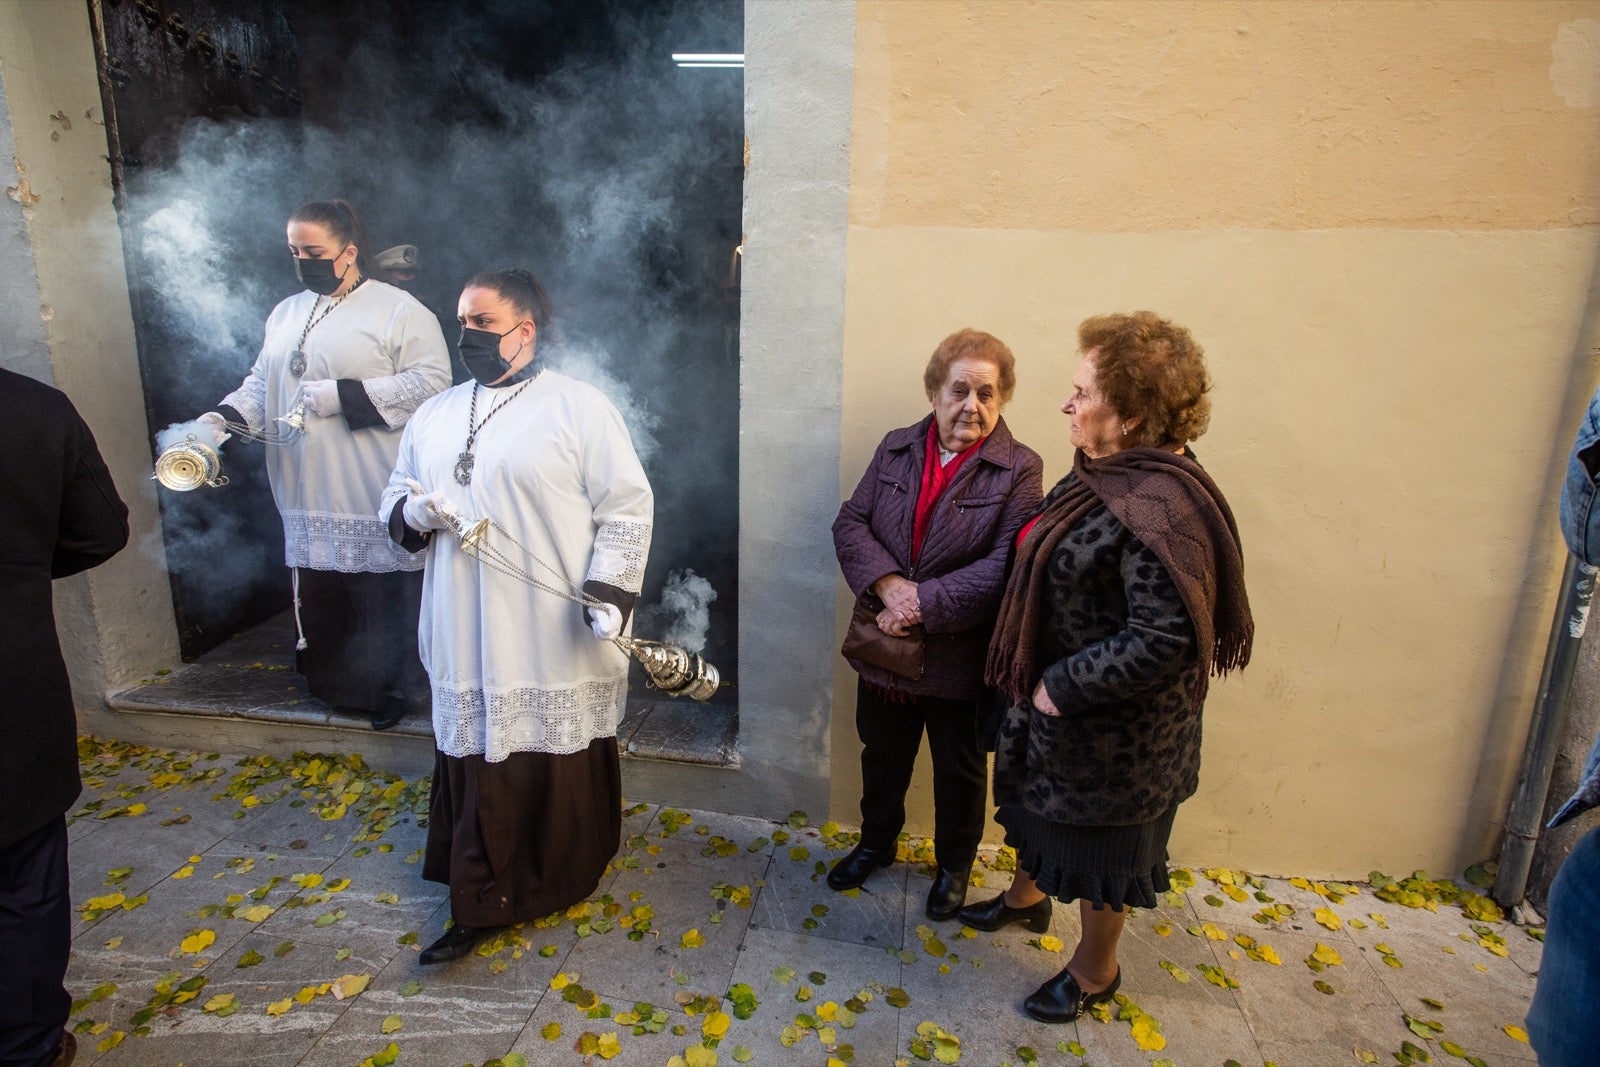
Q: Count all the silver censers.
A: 2